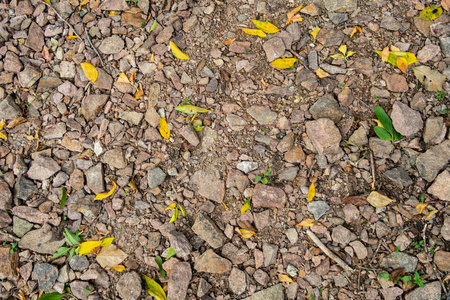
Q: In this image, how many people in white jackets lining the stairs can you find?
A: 0